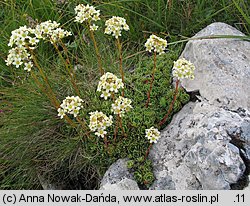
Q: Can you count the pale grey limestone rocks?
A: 3